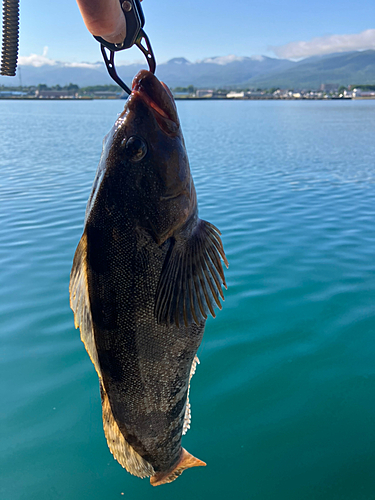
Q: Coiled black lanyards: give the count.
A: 1